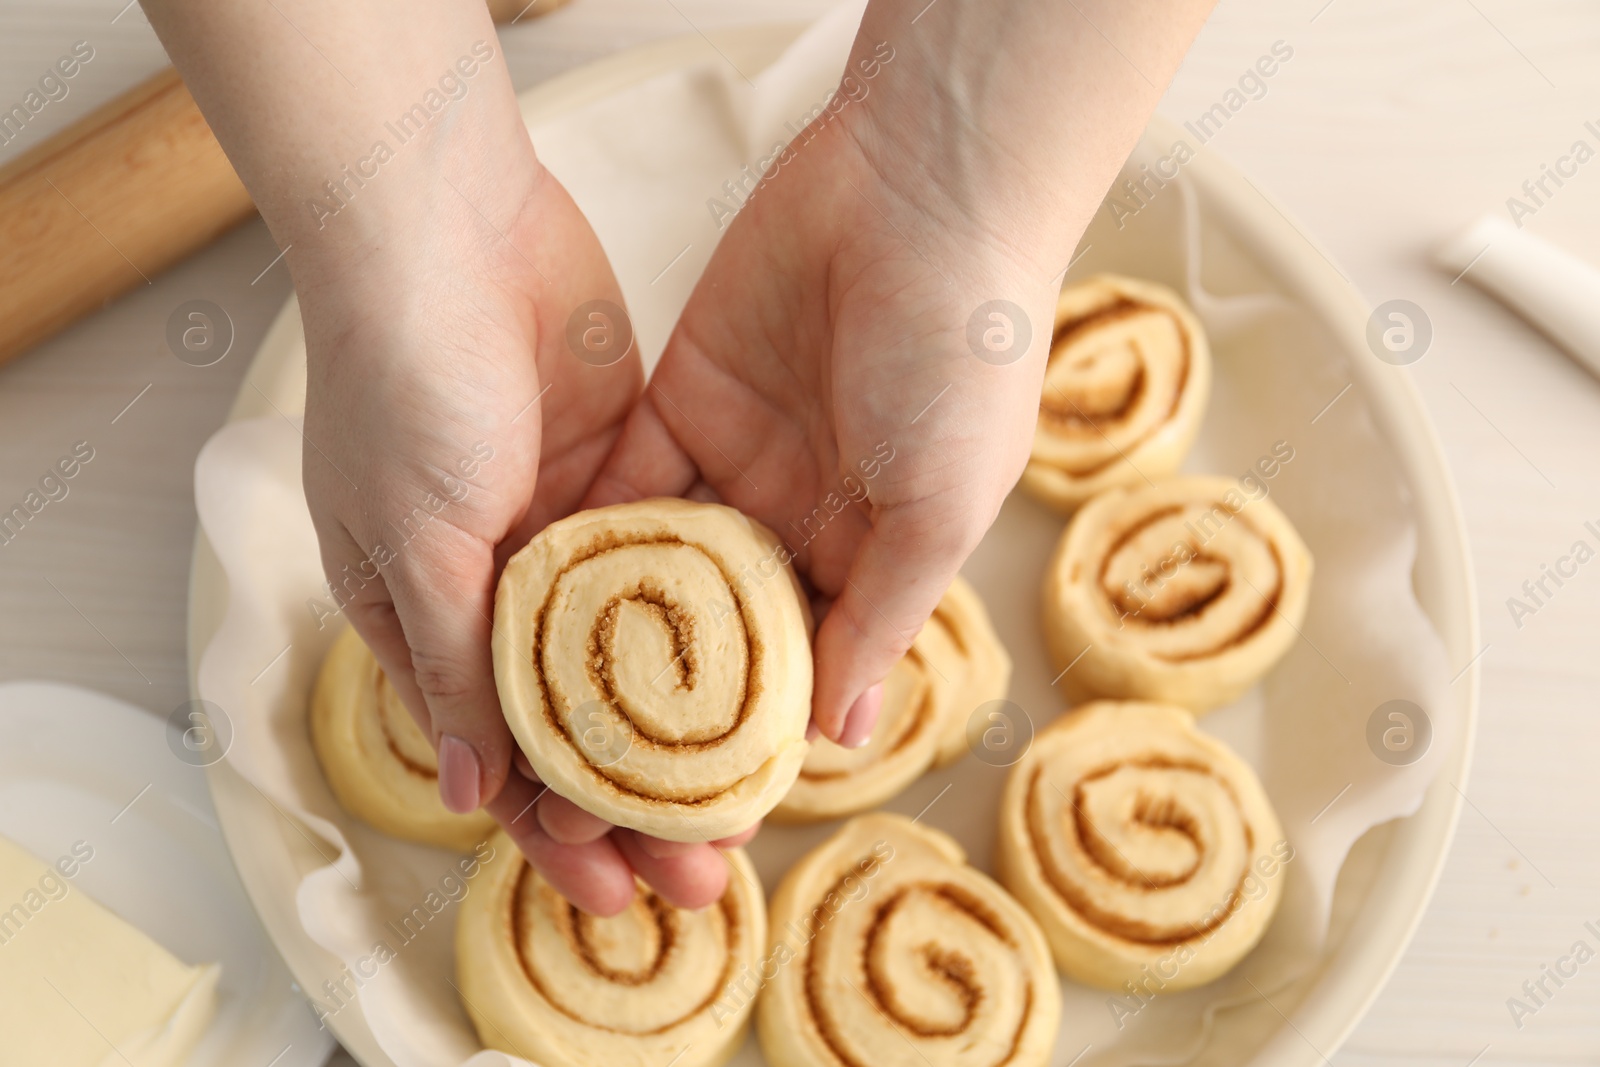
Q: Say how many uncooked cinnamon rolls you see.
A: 8